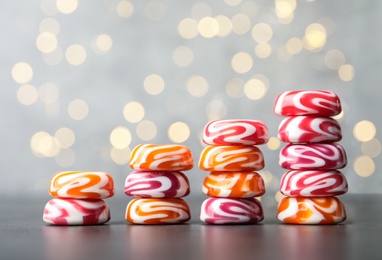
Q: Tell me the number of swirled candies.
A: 14